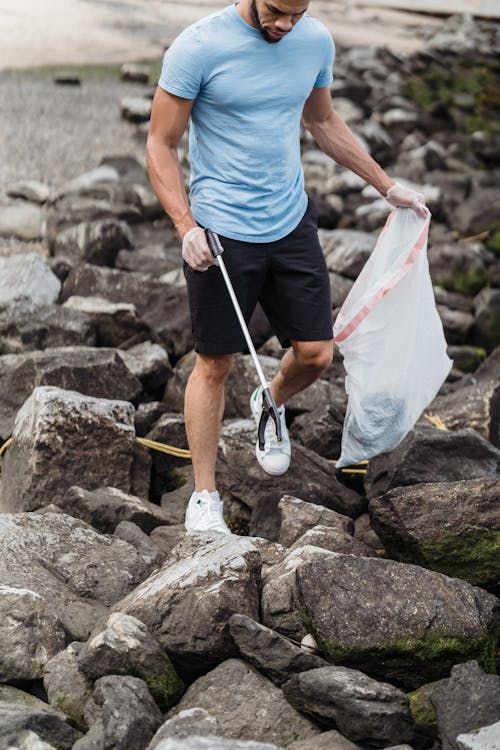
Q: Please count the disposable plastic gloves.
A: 2